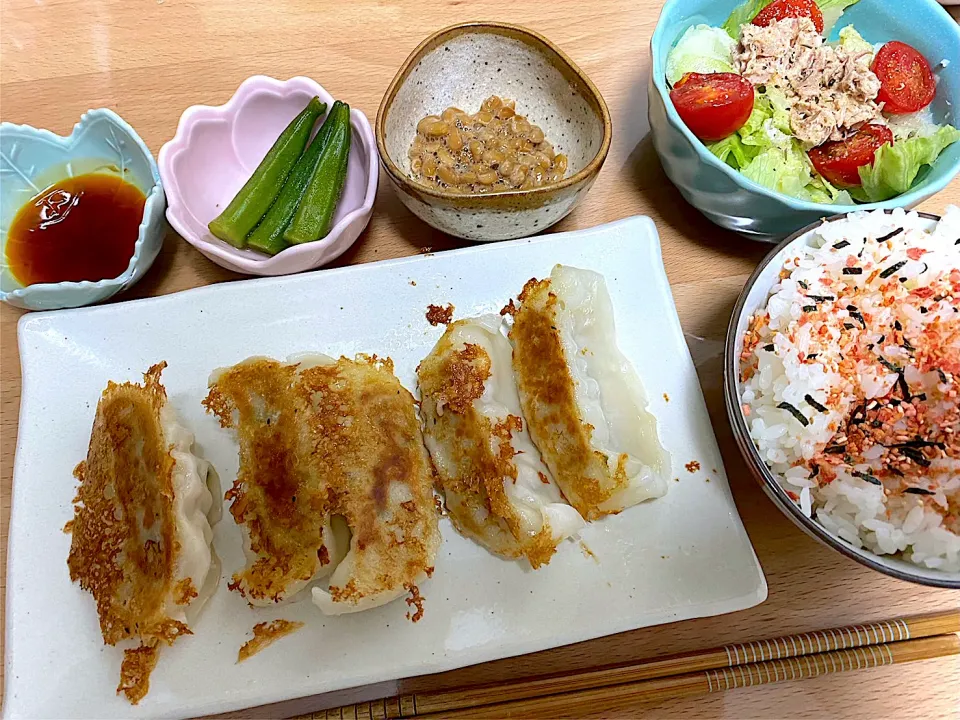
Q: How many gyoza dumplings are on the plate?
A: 5